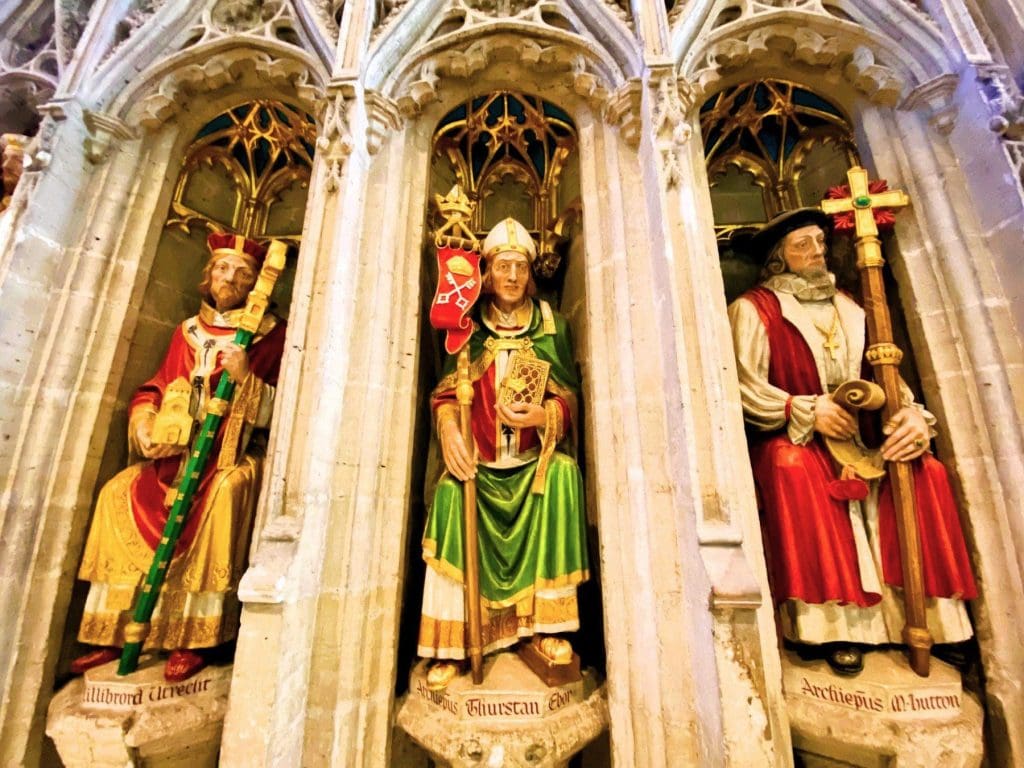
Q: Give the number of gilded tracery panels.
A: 3